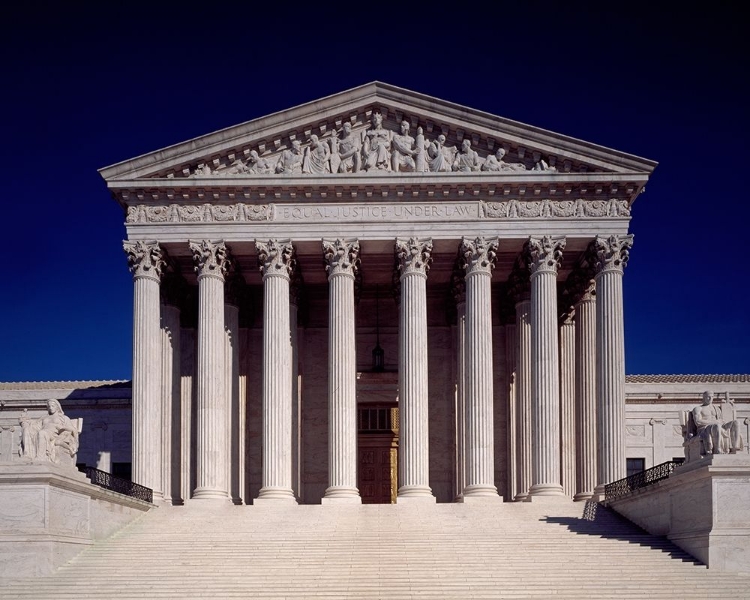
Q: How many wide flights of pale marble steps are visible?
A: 1